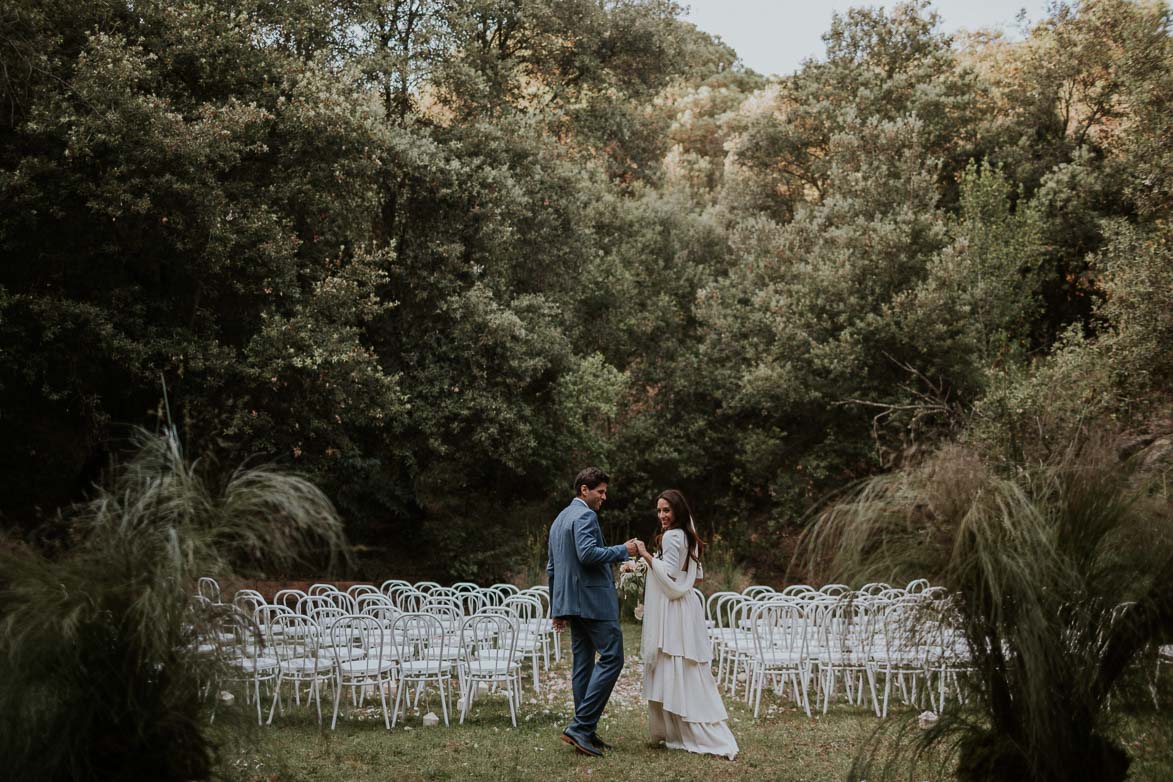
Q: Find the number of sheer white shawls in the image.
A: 1